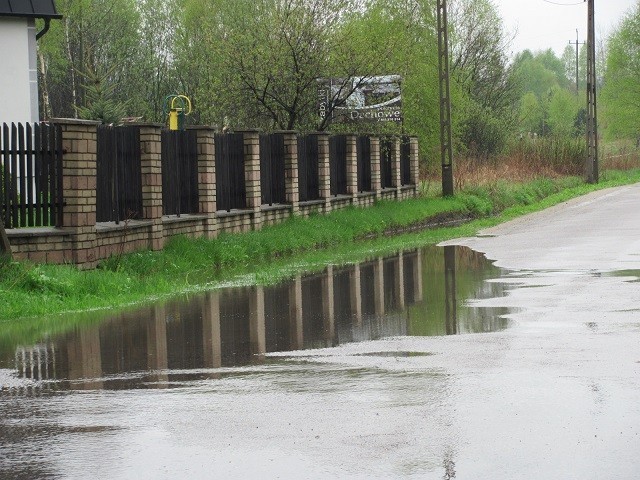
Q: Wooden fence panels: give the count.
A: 10